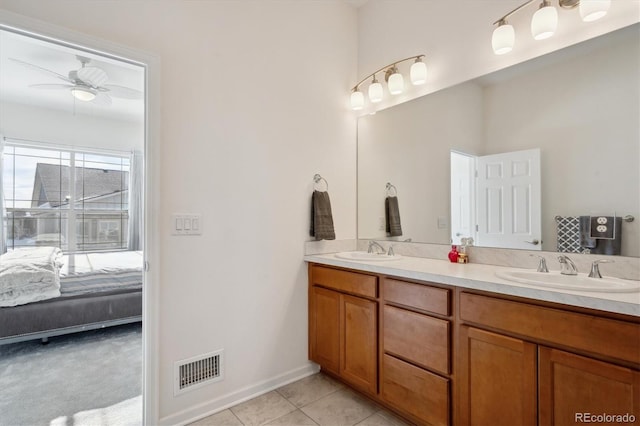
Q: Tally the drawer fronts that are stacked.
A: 3